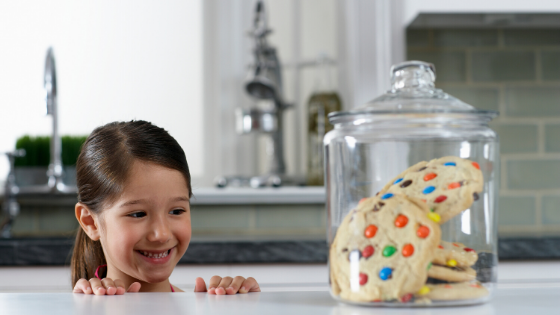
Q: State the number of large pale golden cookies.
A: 5